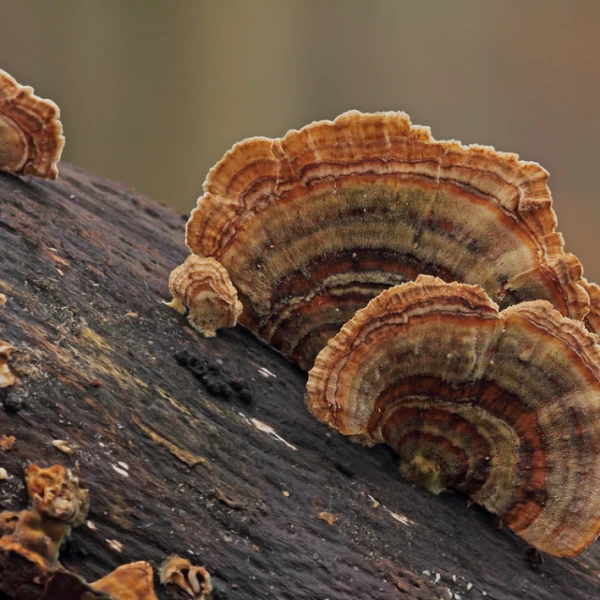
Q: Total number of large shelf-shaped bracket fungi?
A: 2